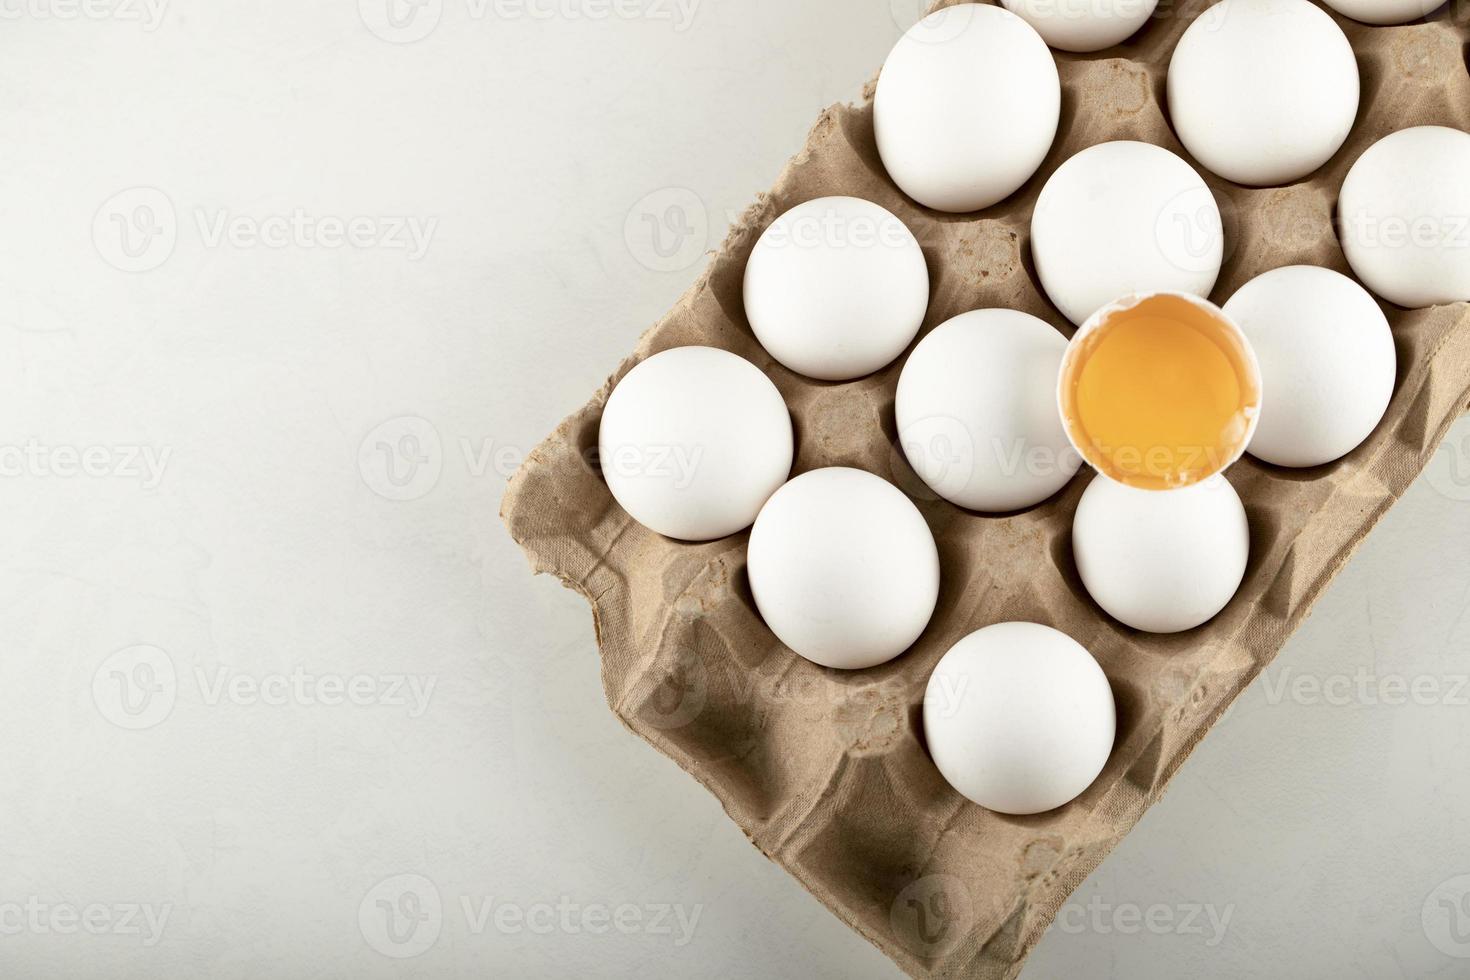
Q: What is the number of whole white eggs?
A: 13